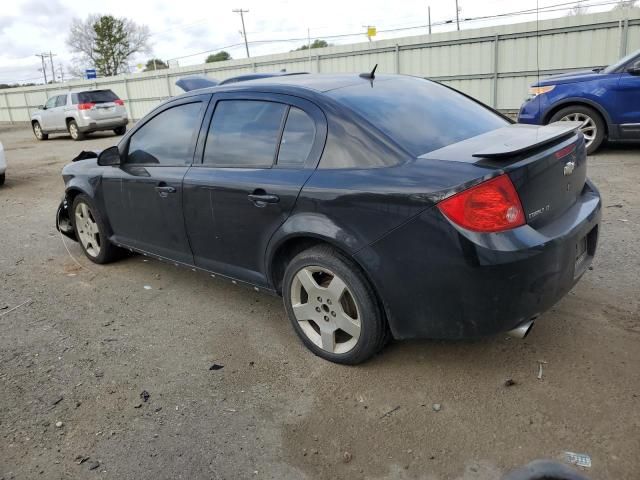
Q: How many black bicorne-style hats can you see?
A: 0